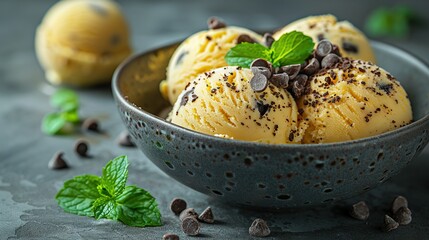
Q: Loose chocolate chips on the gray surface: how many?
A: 14